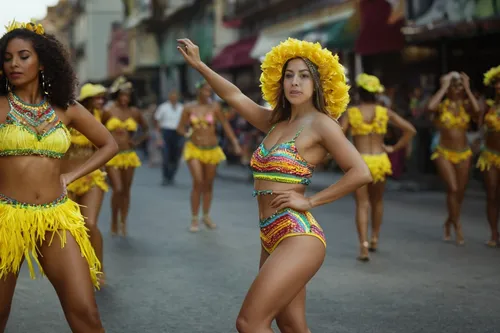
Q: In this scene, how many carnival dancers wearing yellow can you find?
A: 8